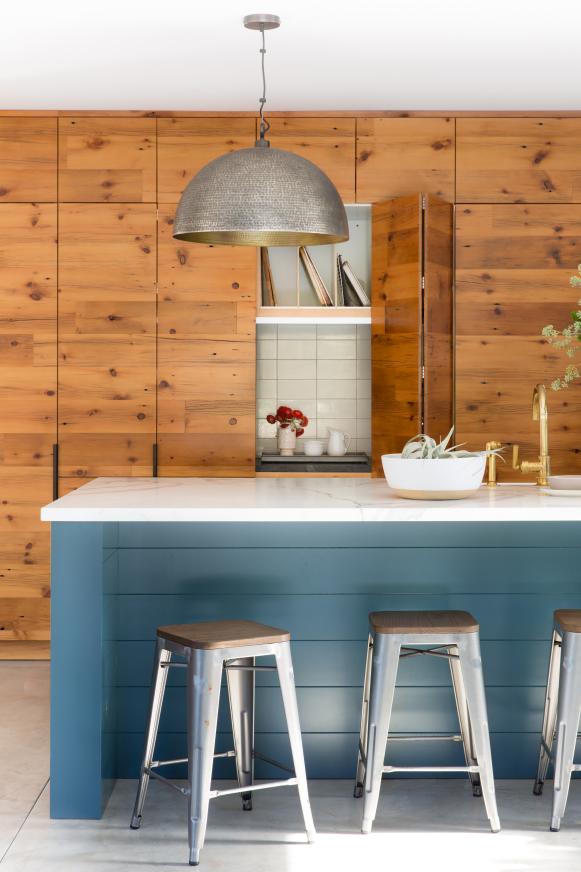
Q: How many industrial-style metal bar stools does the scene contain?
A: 3